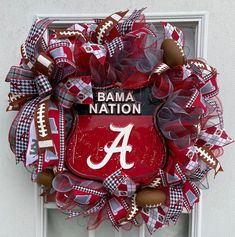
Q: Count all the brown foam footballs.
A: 3